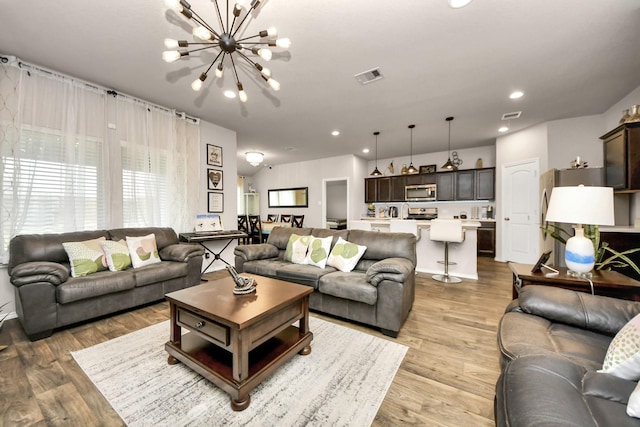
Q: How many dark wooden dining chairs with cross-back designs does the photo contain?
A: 5